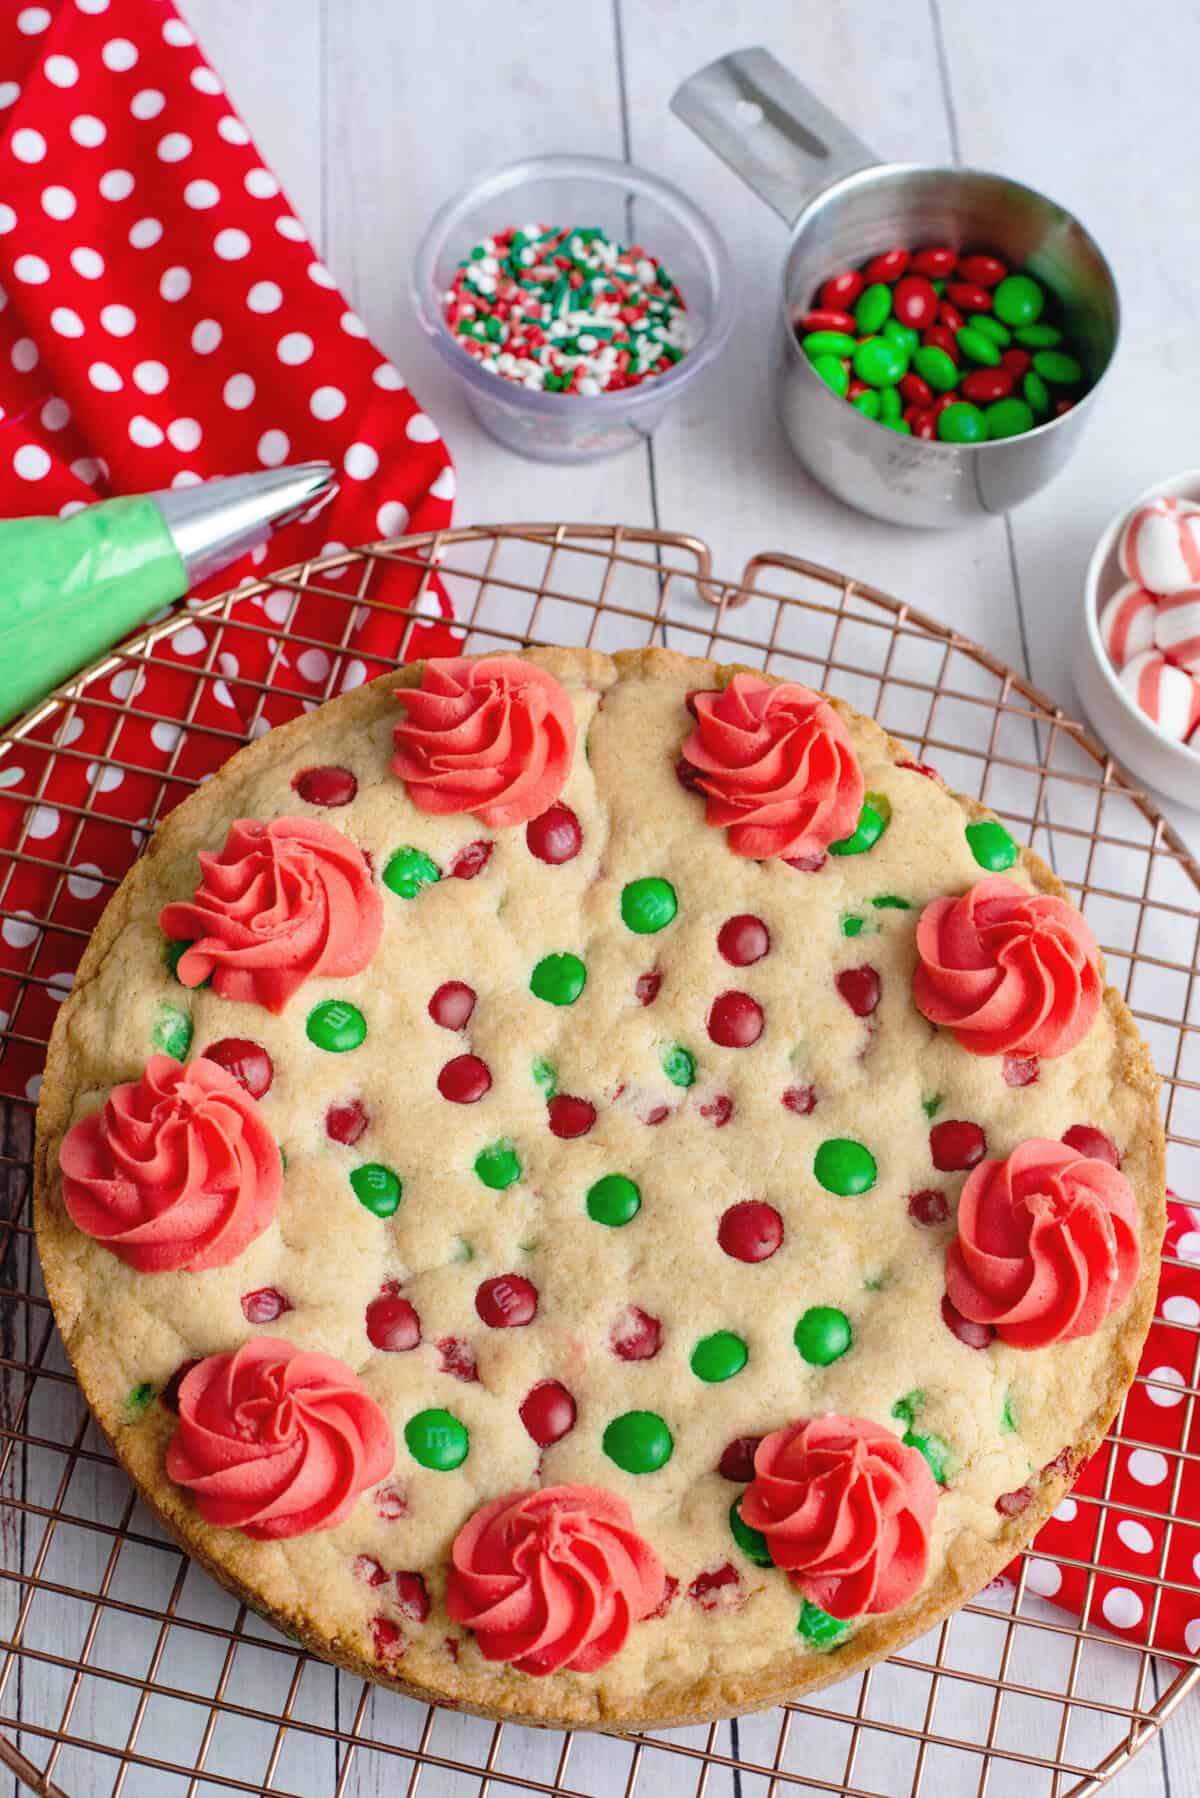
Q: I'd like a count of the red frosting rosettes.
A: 9